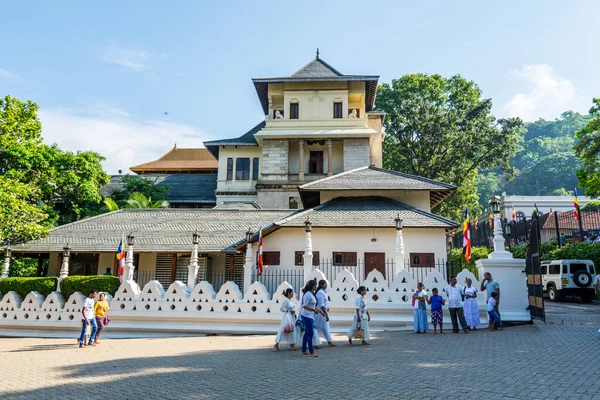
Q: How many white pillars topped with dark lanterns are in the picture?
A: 8